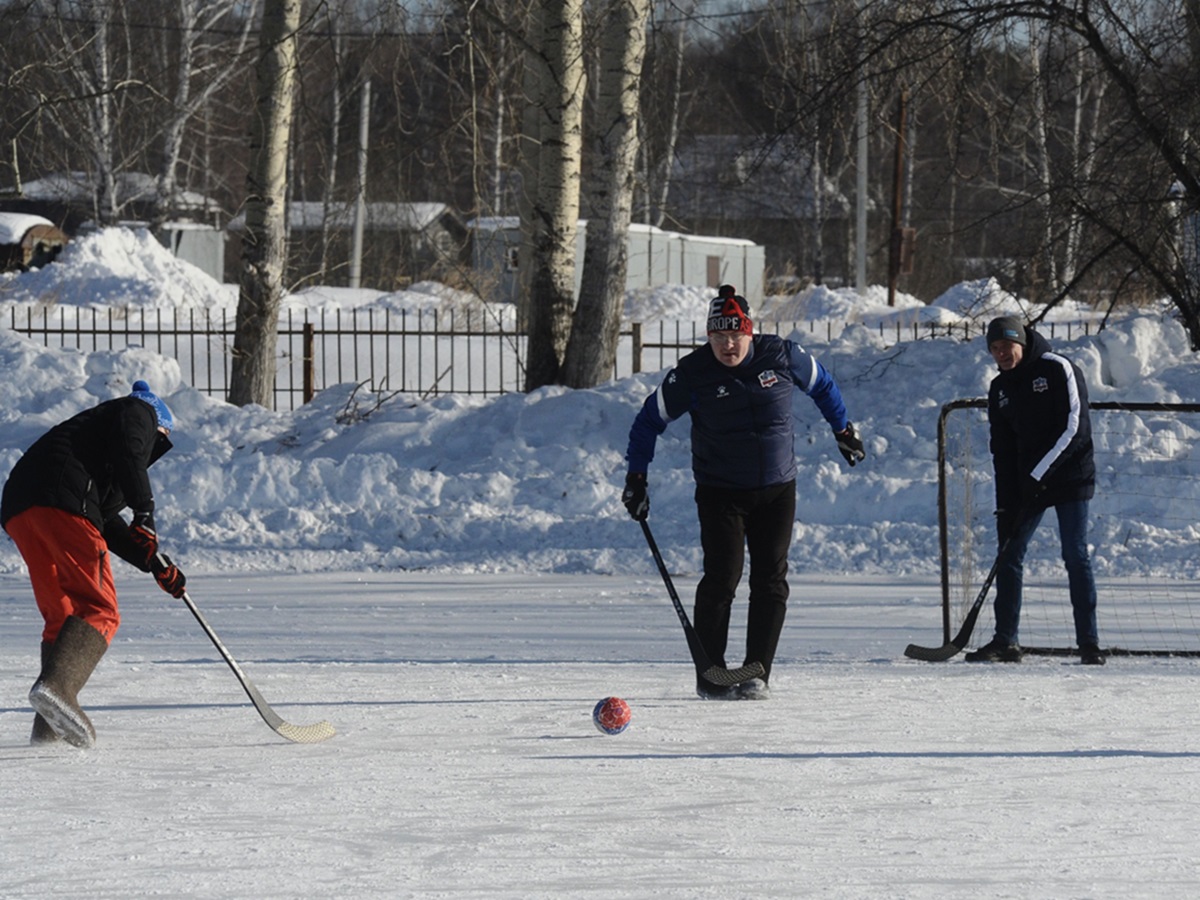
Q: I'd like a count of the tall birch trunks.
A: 3